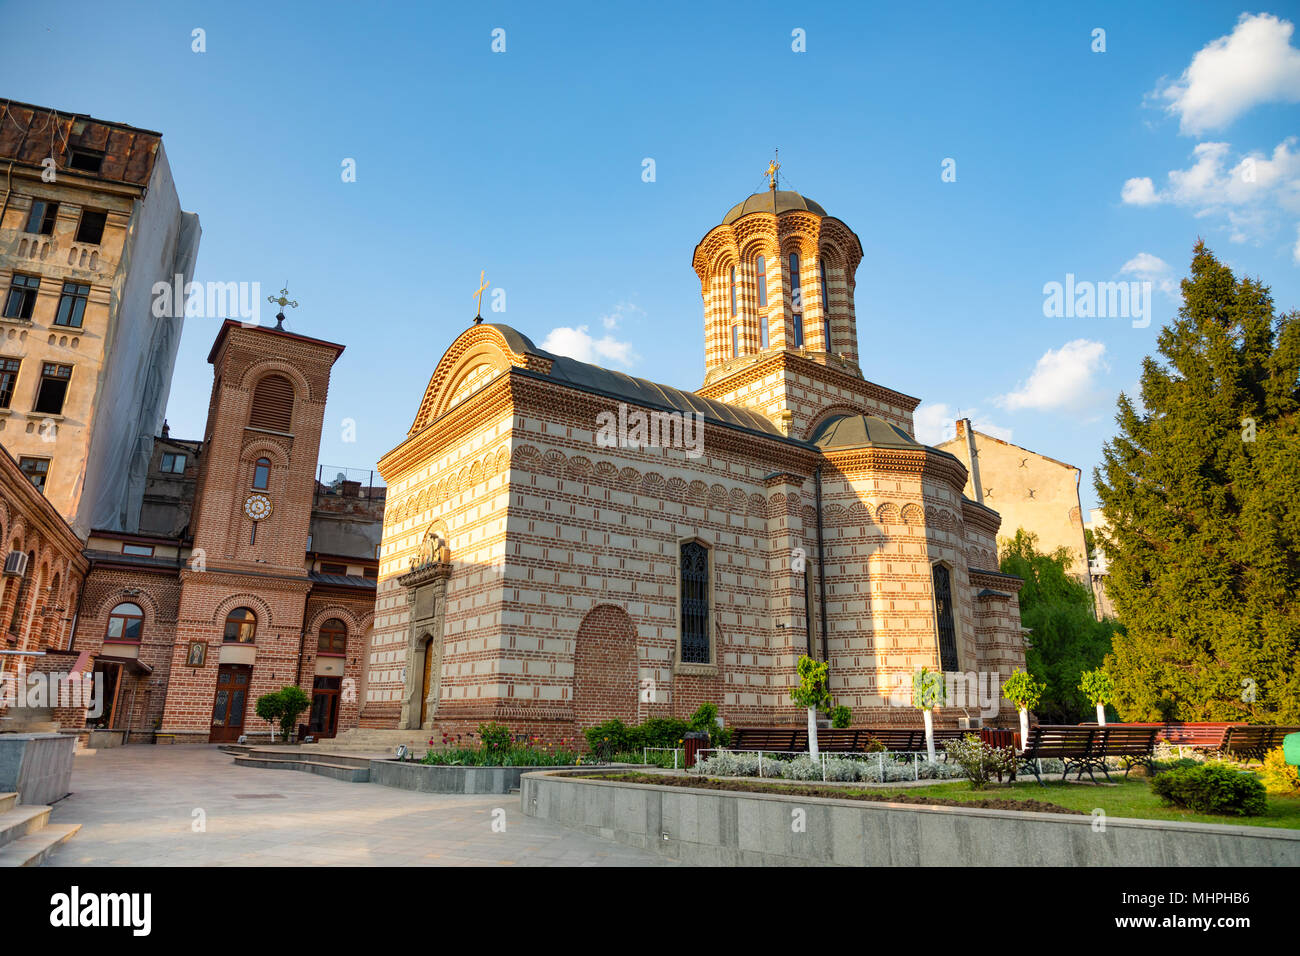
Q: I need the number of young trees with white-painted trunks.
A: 4